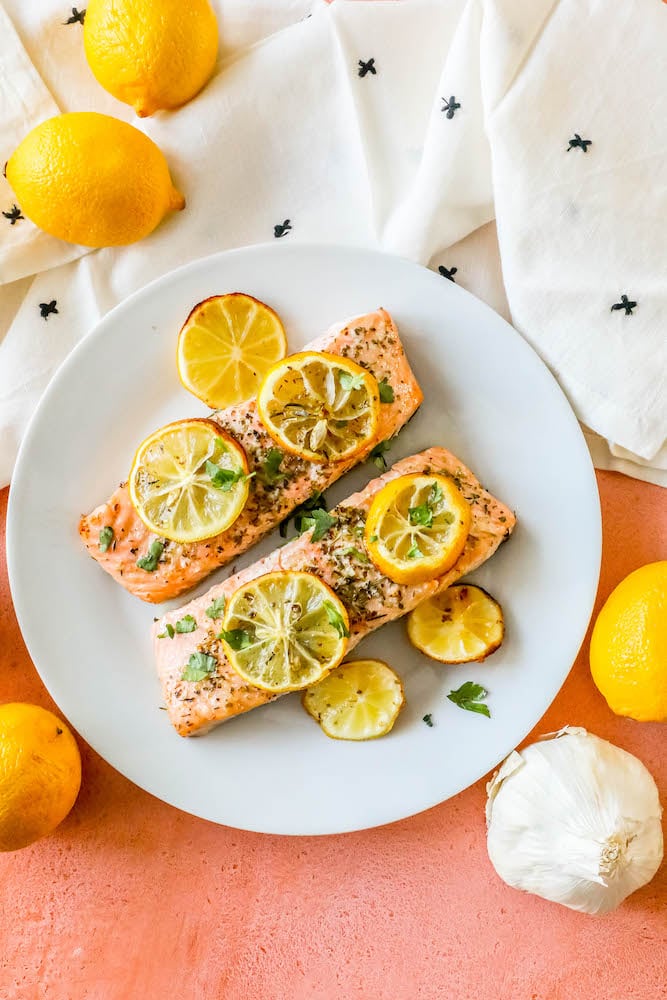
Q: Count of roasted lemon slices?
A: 7